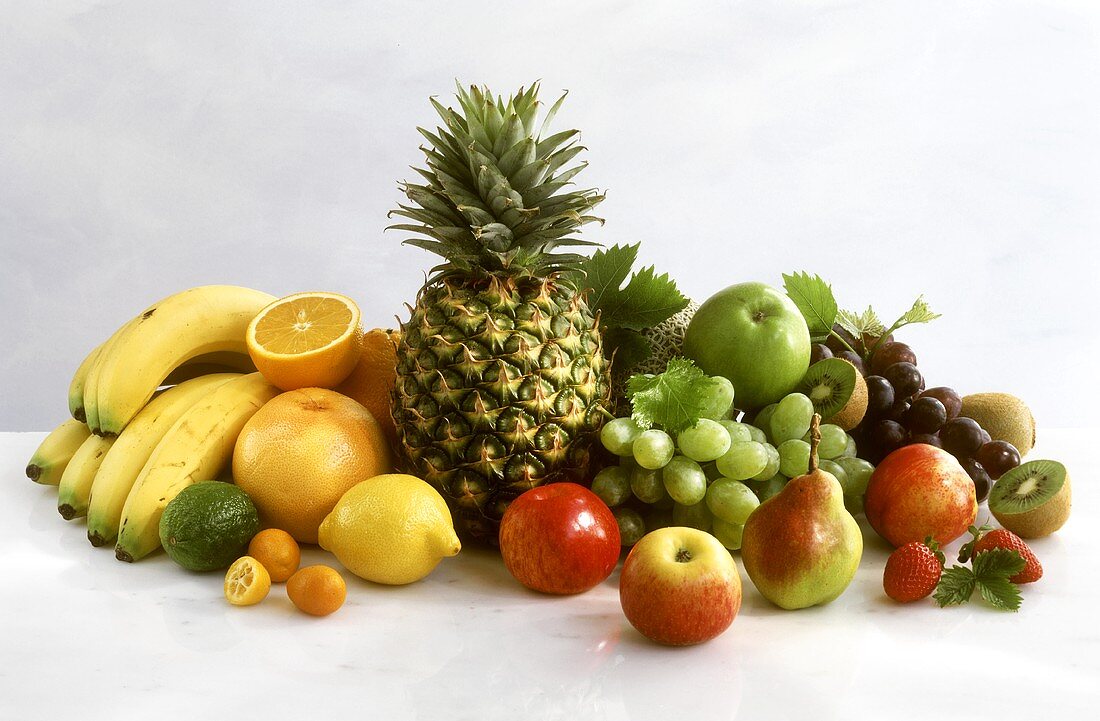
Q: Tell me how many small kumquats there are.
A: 3